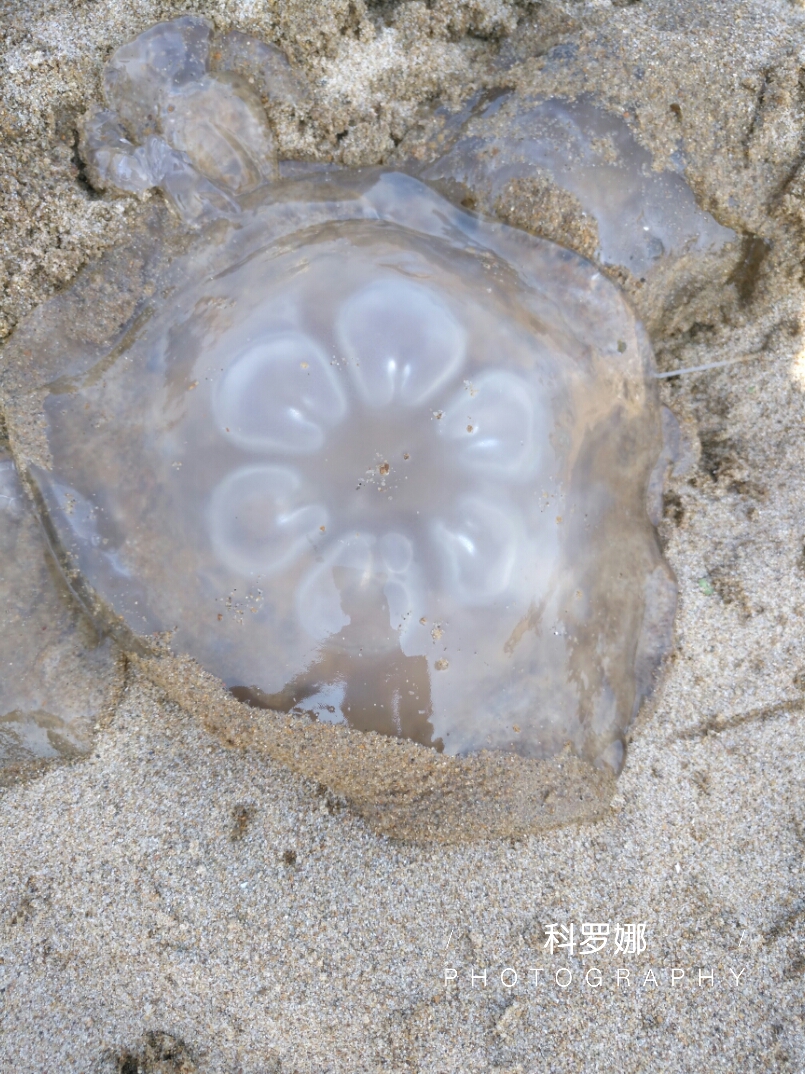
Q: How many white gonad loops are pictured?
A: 6